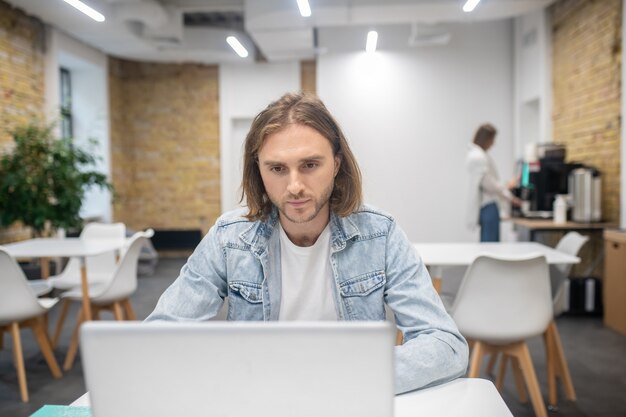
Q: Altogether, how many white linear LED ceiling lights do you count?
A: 5